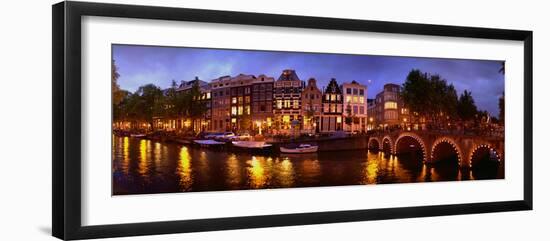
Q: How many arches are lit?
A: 5